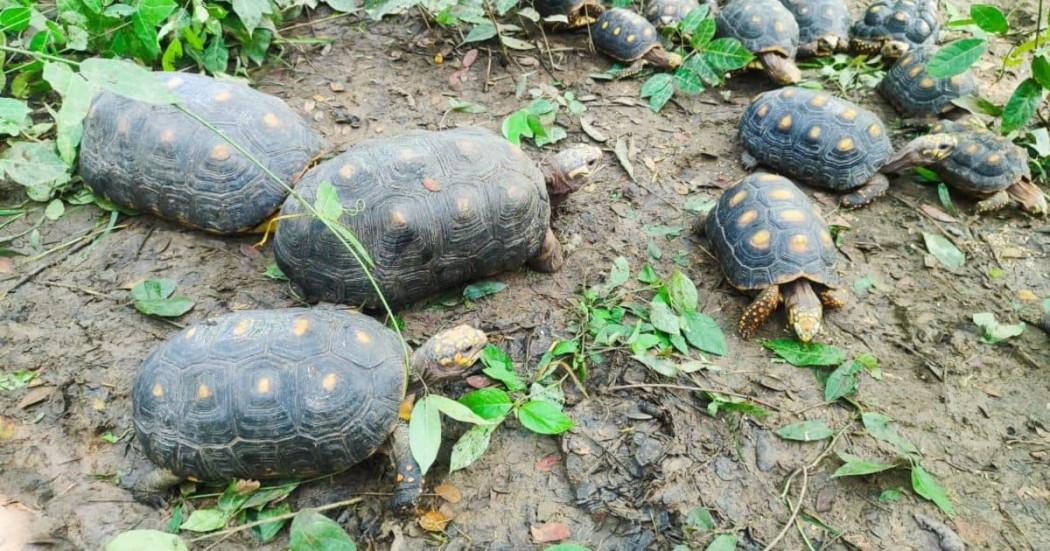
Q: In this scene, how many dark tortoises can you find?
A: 13